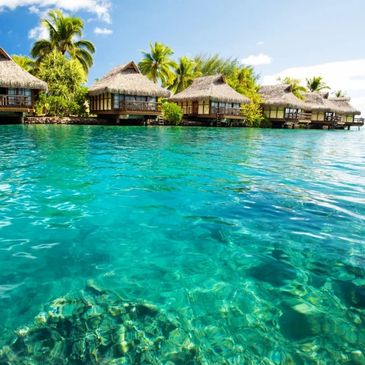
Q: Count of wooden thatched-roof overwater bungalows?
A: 6